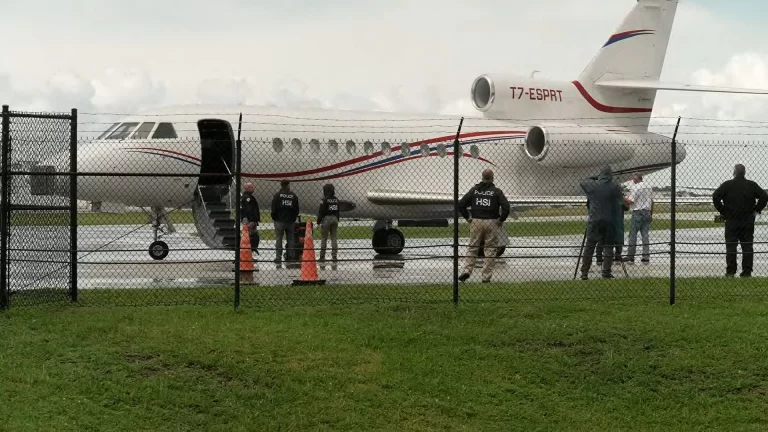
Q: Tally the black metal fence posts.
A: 5